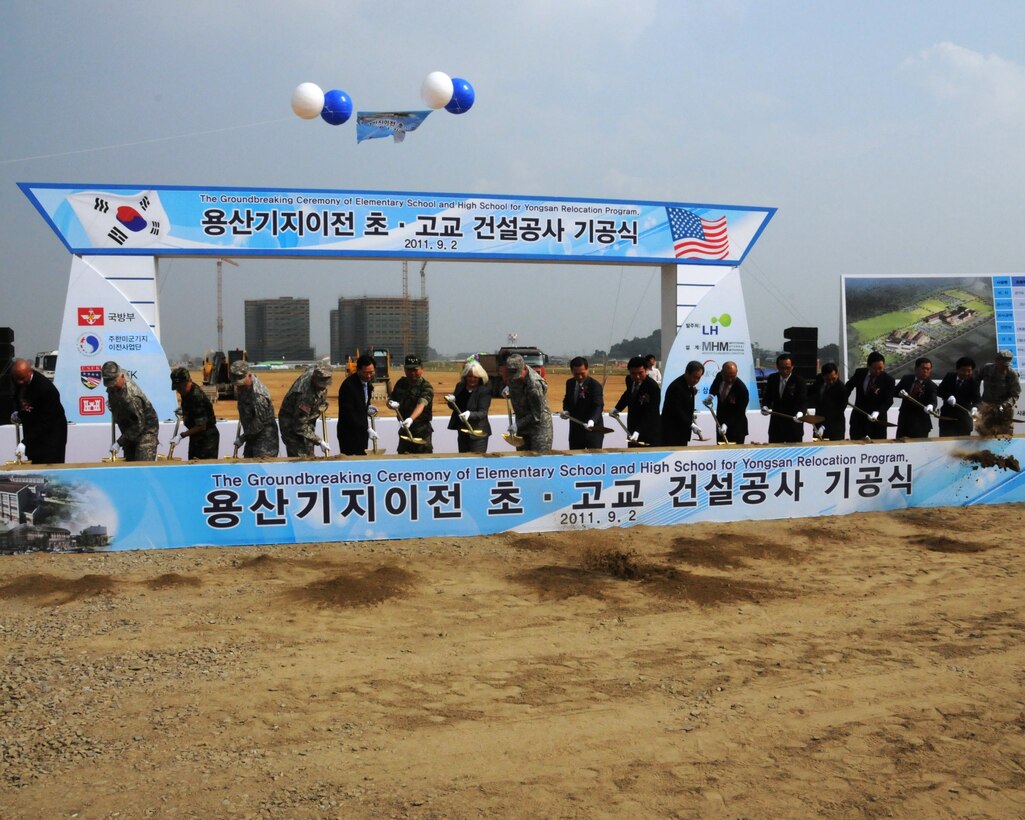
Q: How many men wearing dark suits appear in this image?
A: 11